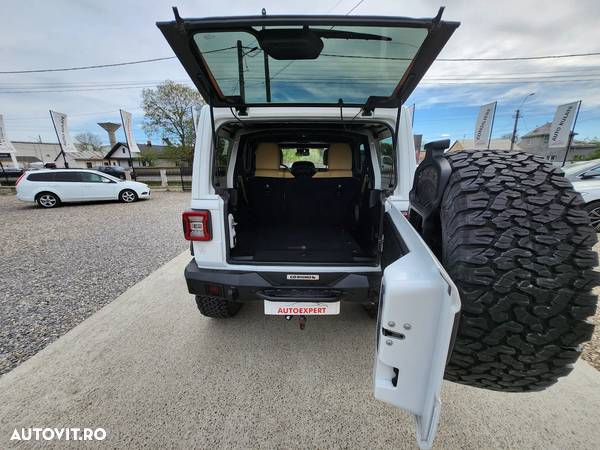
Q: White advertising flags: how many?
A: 5